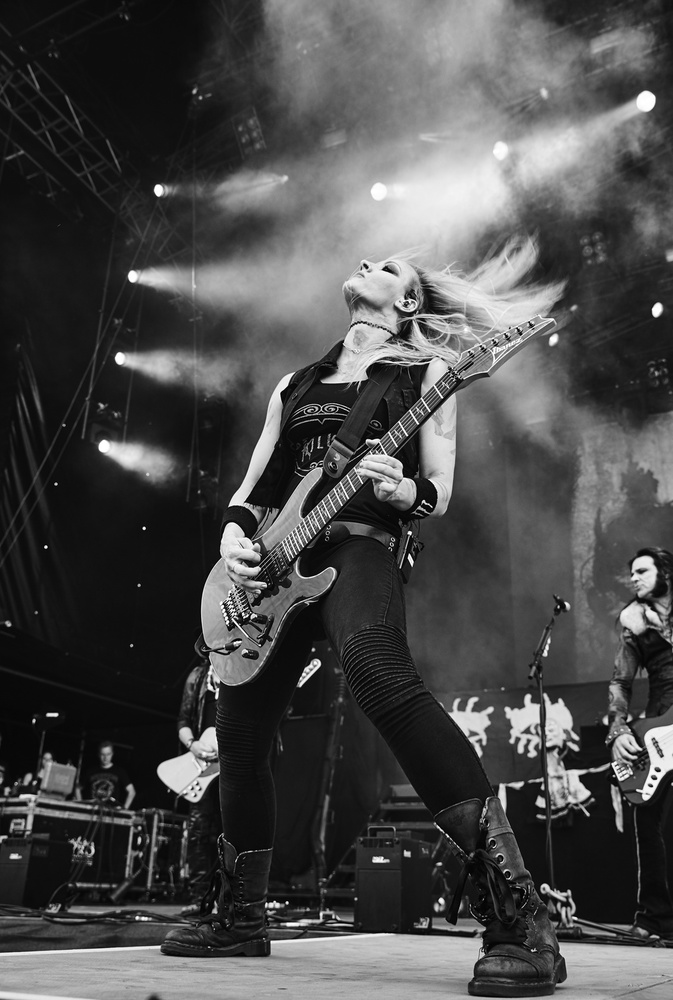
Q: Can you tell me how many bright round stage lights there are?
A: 9